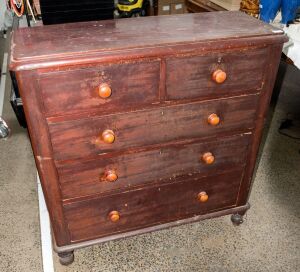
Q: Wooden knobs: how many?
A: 8